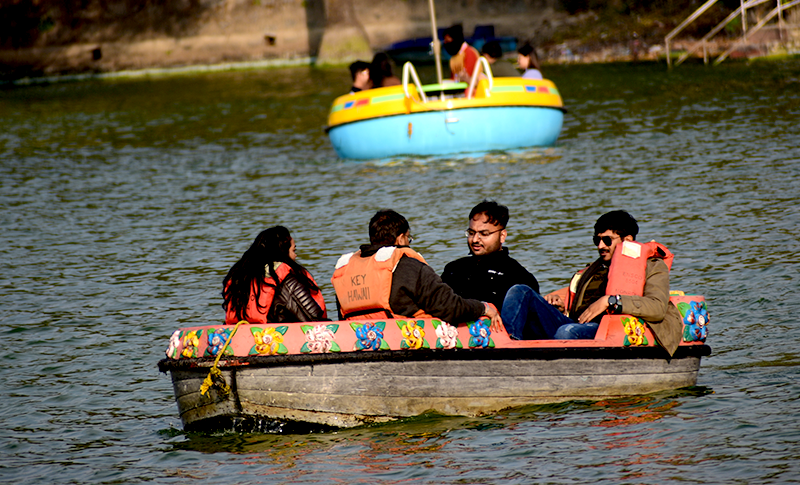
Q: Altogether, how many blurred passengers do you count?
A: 5